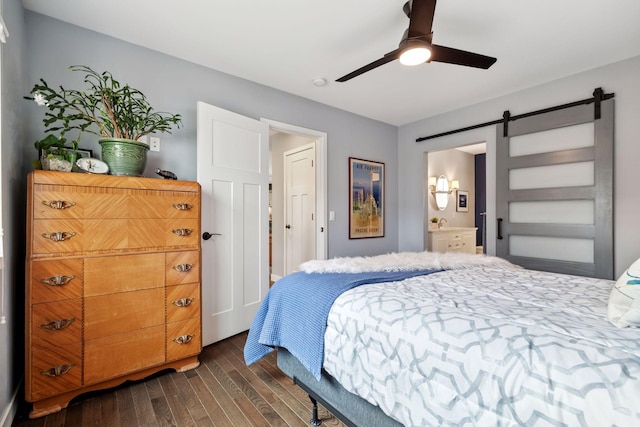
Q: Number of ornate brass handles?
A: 10